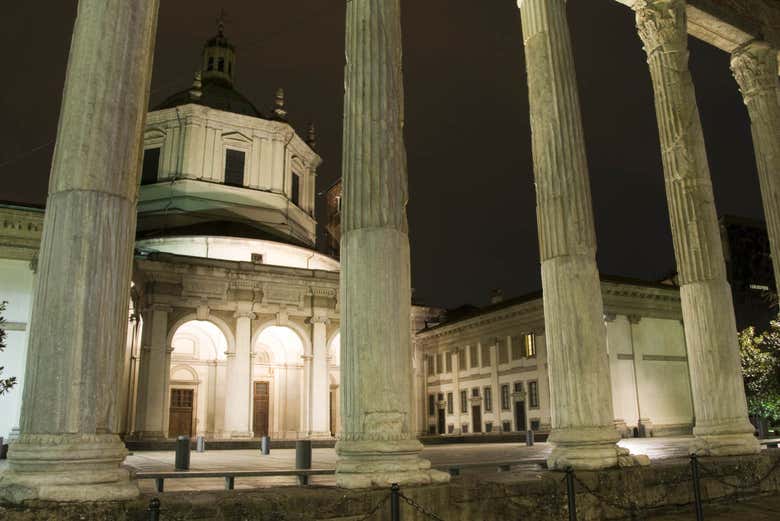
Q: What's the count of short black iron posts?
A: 4